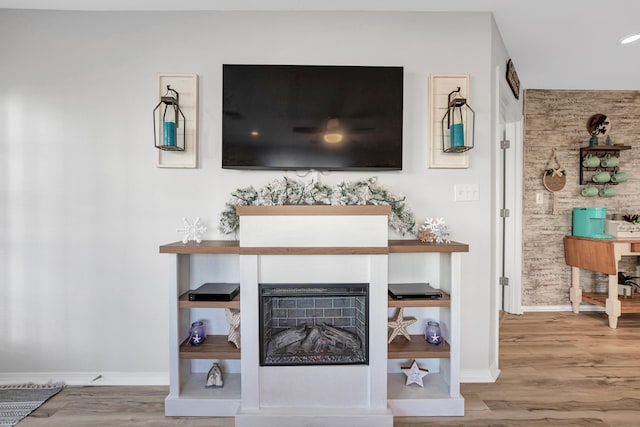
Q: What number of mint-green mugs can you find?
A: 6